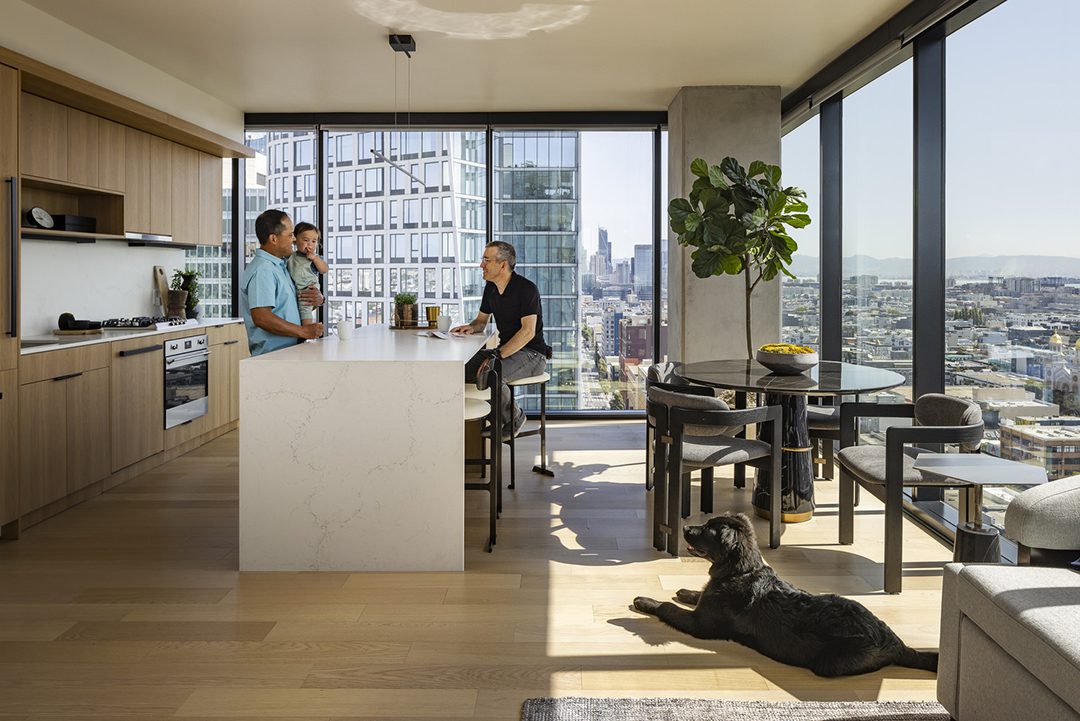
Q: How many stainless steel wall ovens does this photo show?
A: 1